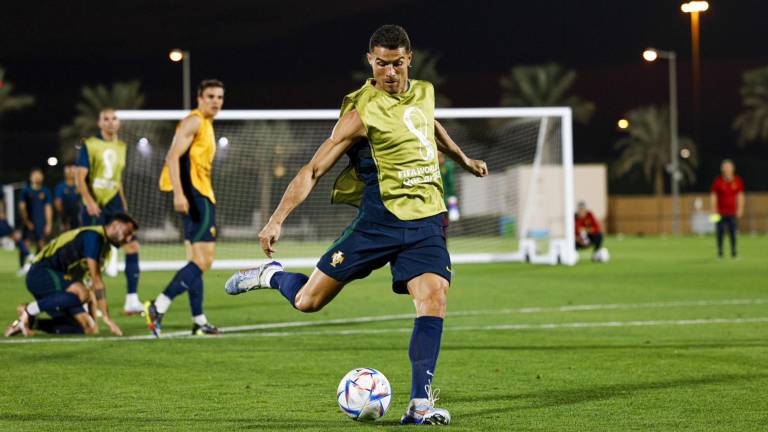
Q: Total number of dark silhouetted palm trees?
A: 6